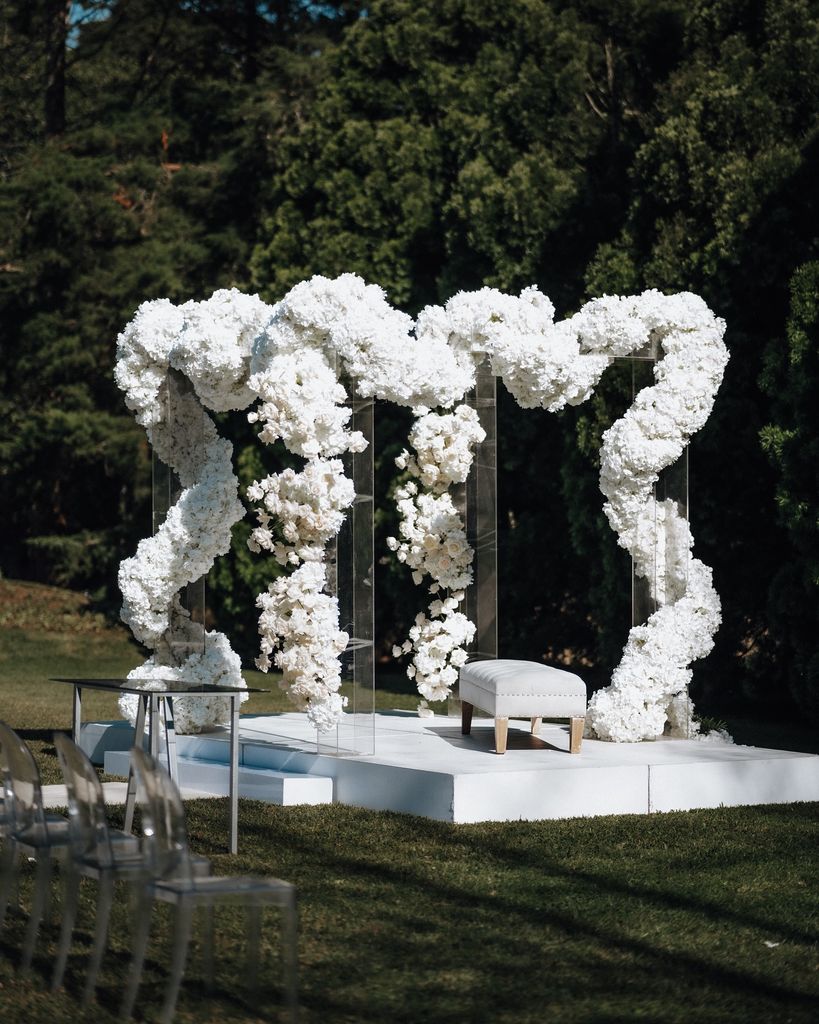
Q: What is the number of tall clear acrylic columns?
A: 4